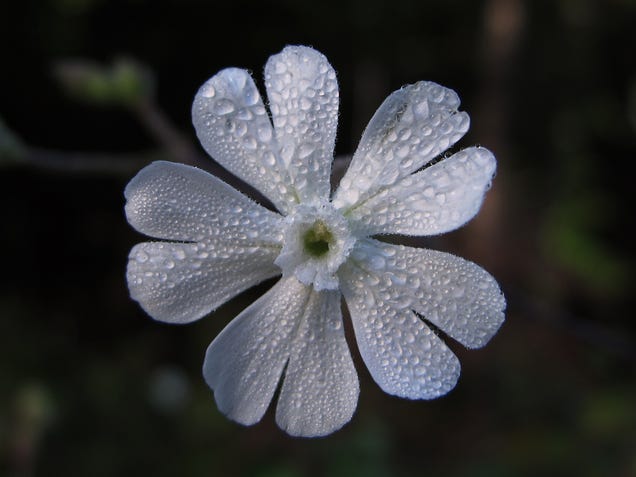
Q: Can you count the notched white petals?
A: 5